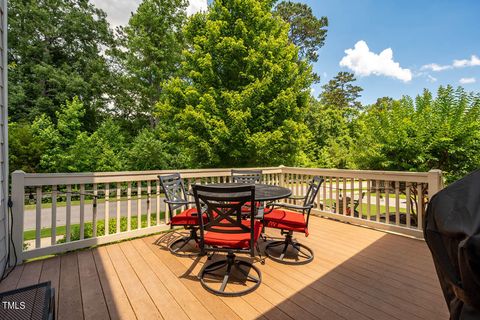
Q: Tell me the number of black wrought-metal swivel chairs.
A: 4